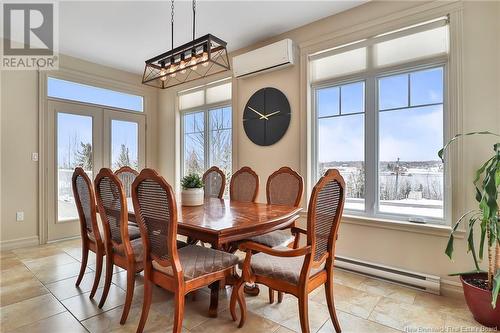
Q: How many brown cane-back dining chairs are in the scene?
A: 8